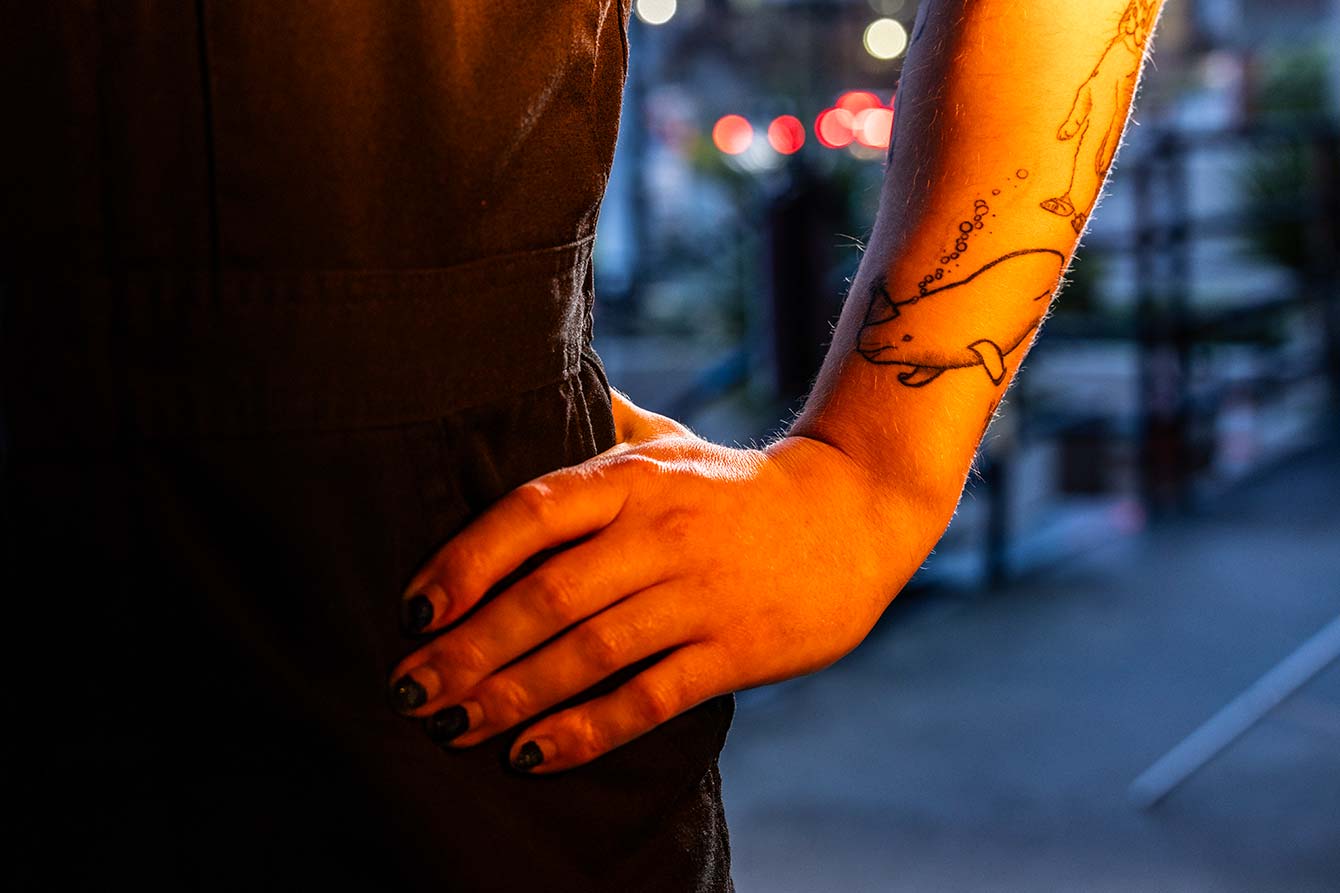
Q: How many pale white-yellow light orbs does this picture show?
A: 2